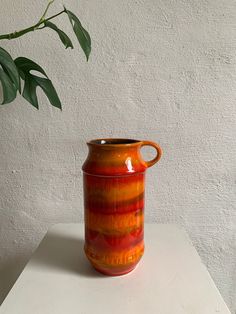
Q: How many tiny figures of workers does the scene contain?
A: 0